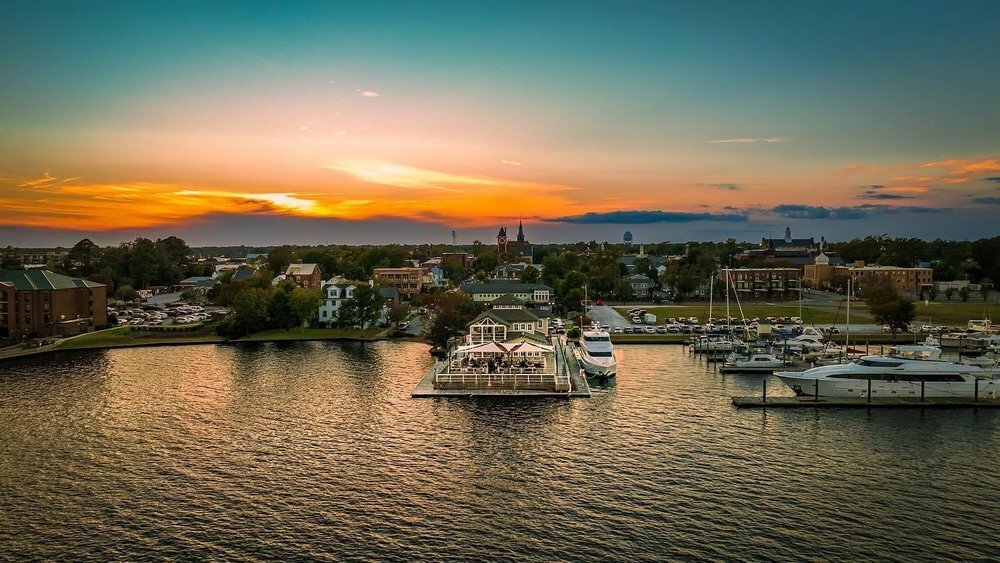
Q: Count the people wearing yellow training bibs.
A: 0